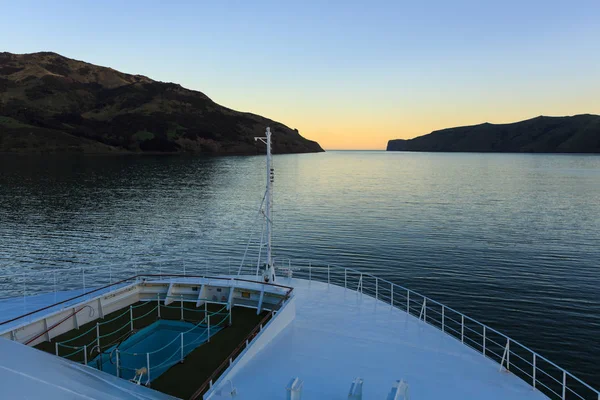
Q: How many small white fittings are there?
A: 3